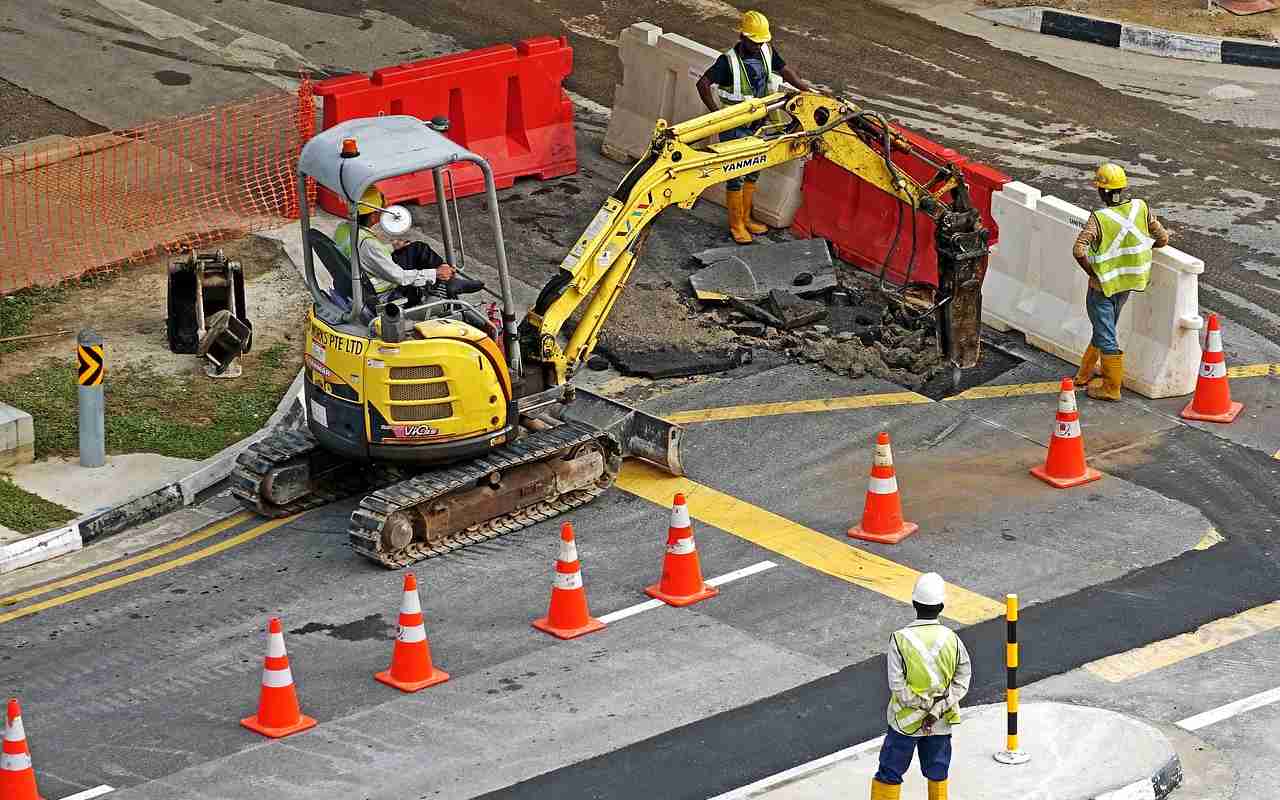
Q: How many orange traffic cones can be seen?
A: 8